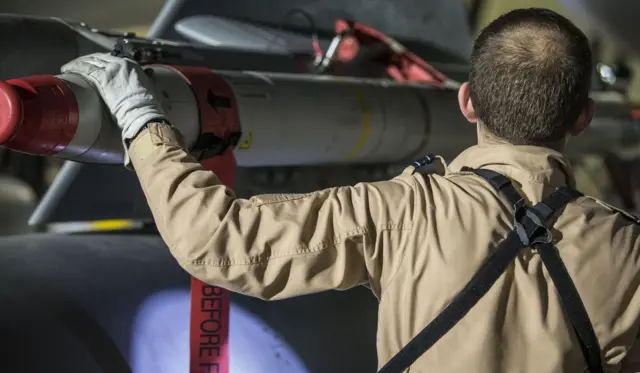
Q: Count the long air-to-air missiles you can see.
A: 1